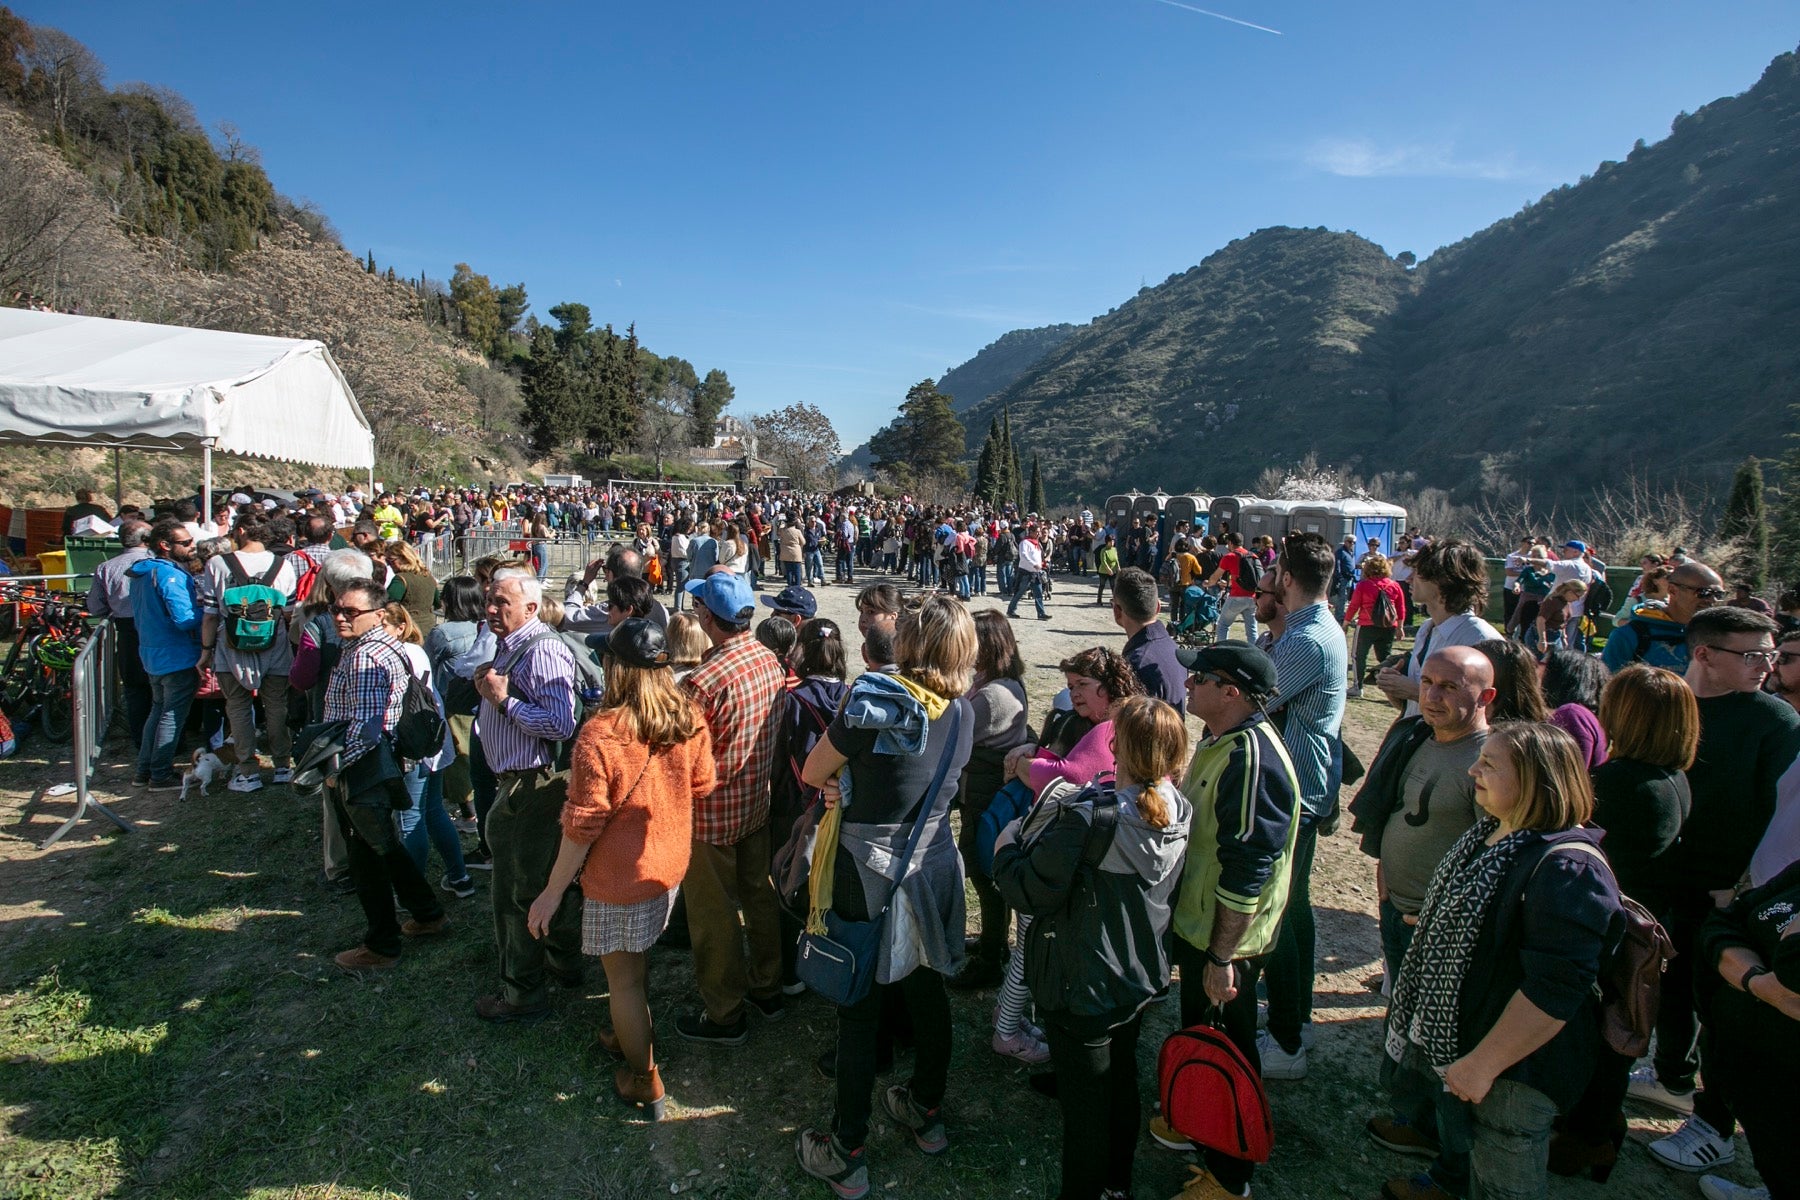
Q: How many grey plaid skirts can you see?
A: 1